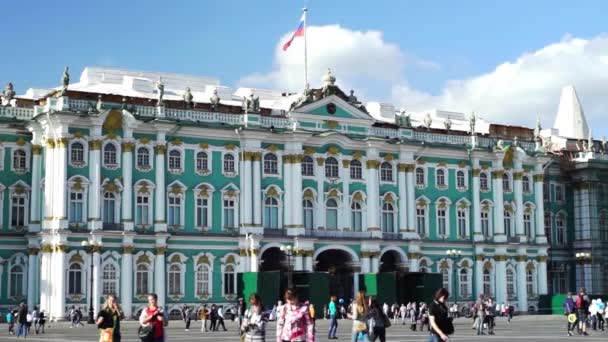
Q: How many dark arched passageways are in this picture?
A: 3